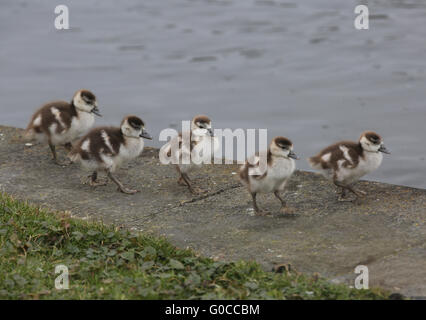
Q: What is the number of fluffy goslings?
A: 5